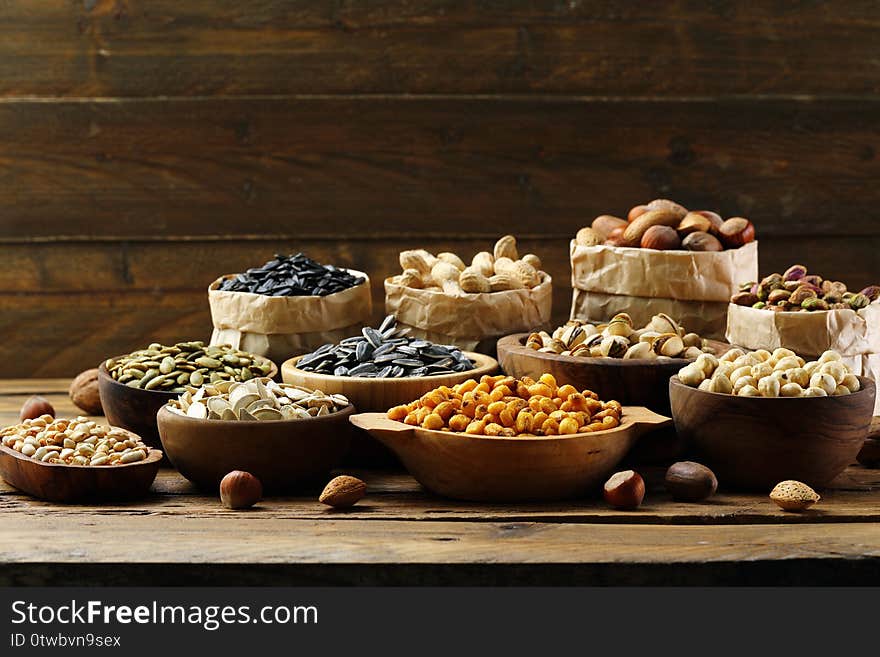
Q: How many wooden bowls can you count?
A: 7